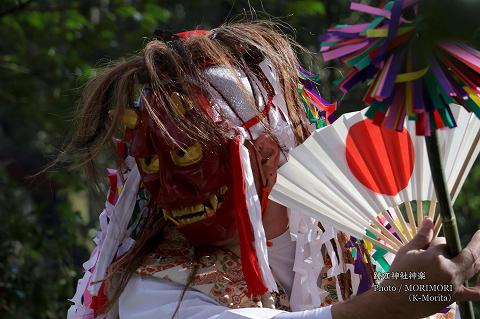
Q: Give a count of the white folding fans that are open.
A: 1